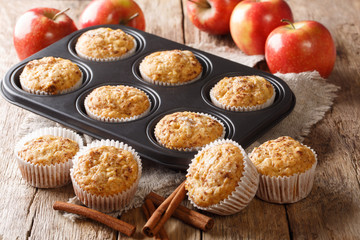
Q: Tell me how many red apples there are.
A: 5